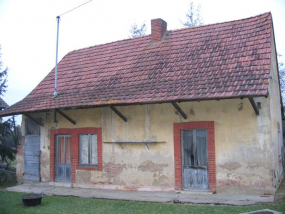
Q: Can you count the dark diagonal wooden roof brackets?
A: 5